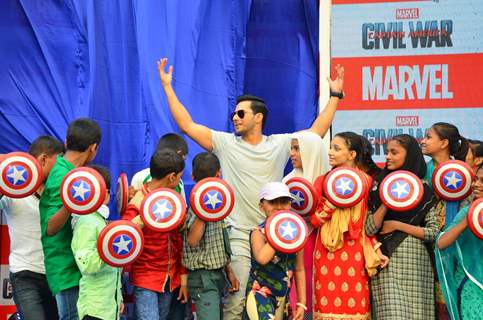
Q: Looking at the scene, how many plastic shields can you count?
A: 12